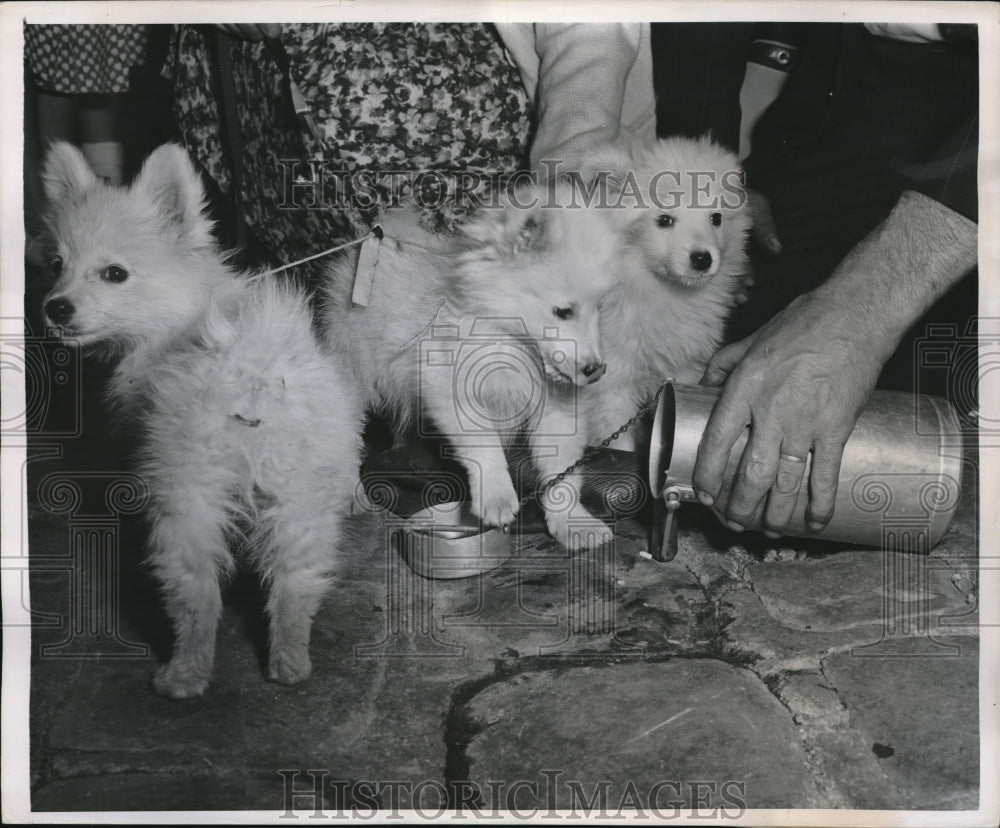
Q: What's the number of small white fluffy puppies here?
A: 3